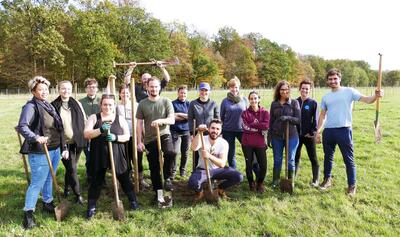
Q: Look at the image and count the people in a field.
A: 15